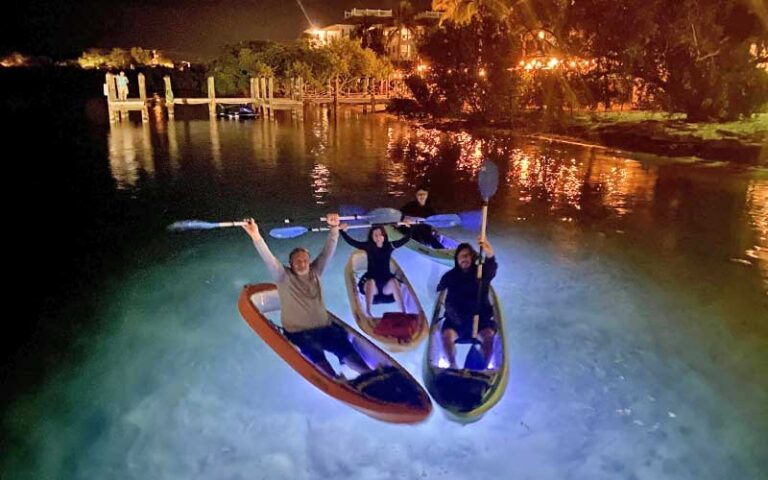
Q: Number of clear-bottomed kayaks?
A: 4